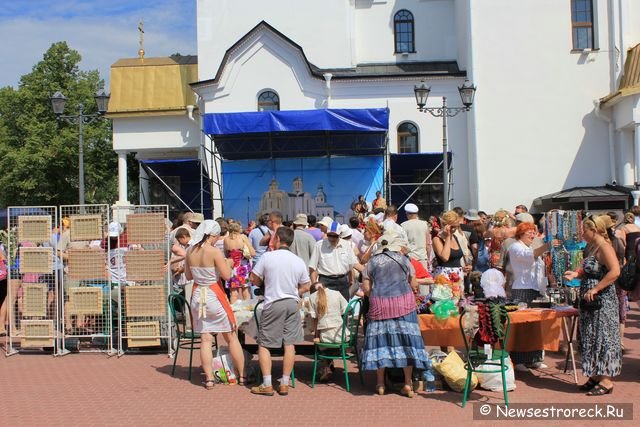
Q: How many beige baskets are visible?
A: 11